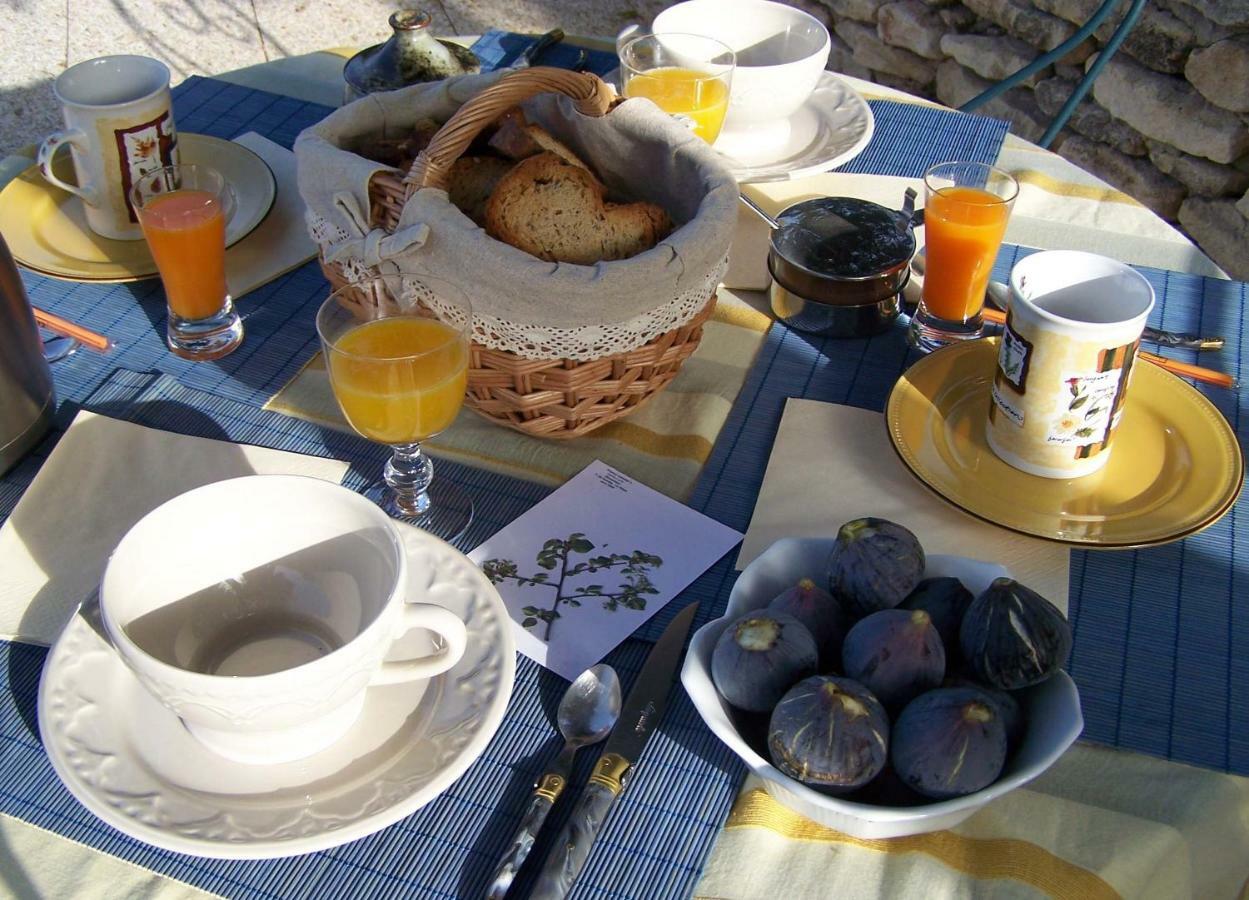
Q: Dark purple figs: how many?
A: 9